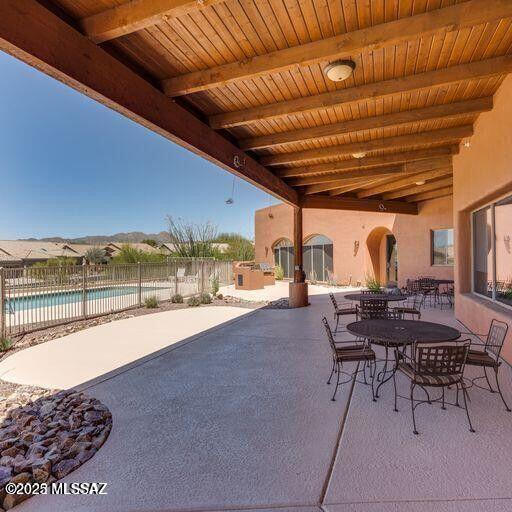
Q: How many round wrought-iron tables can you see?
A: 3